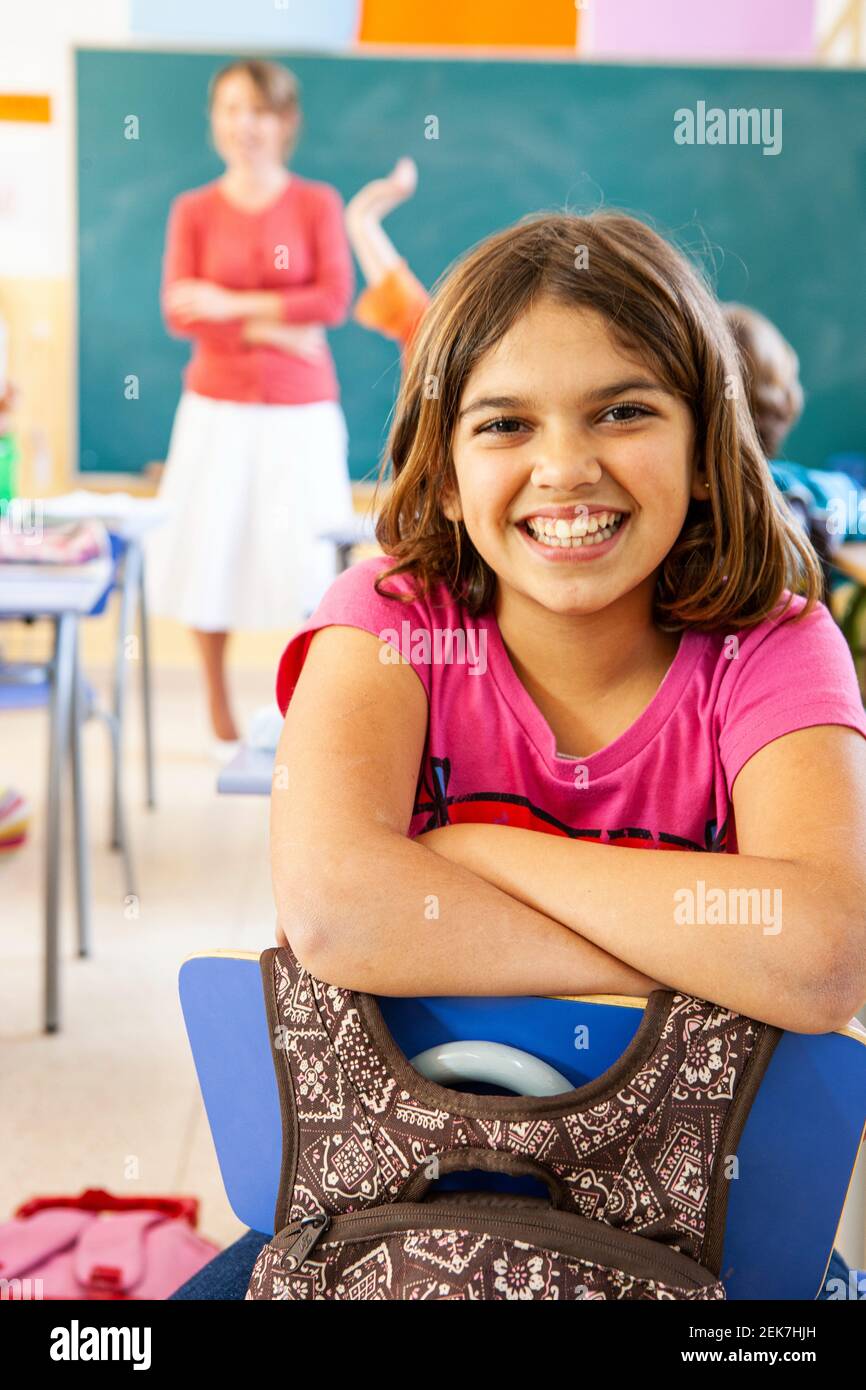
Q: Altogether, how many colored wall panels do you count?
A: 3